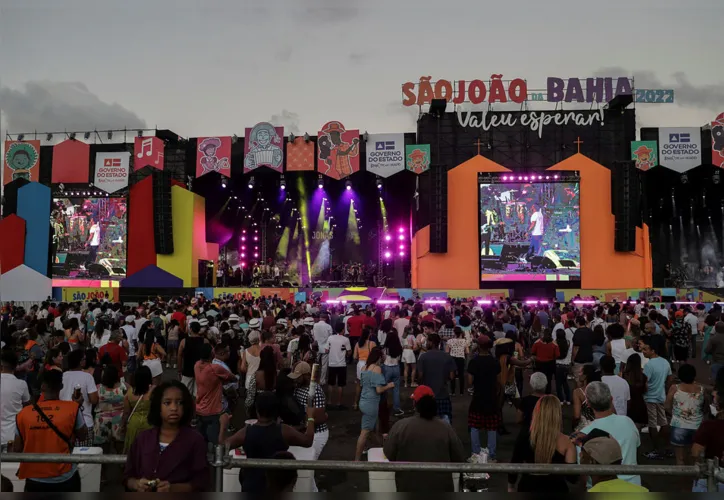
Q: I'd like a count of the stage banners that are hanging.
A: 13